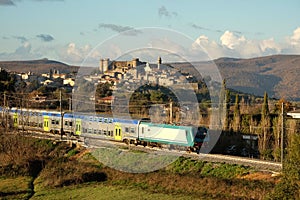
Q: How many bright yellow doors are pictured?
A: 4